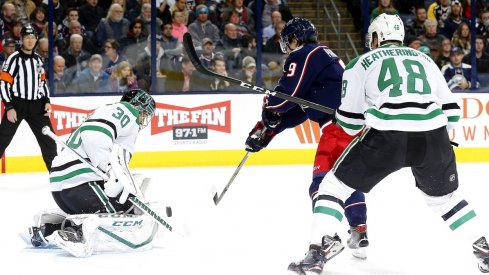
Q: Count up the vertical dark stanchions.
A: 5